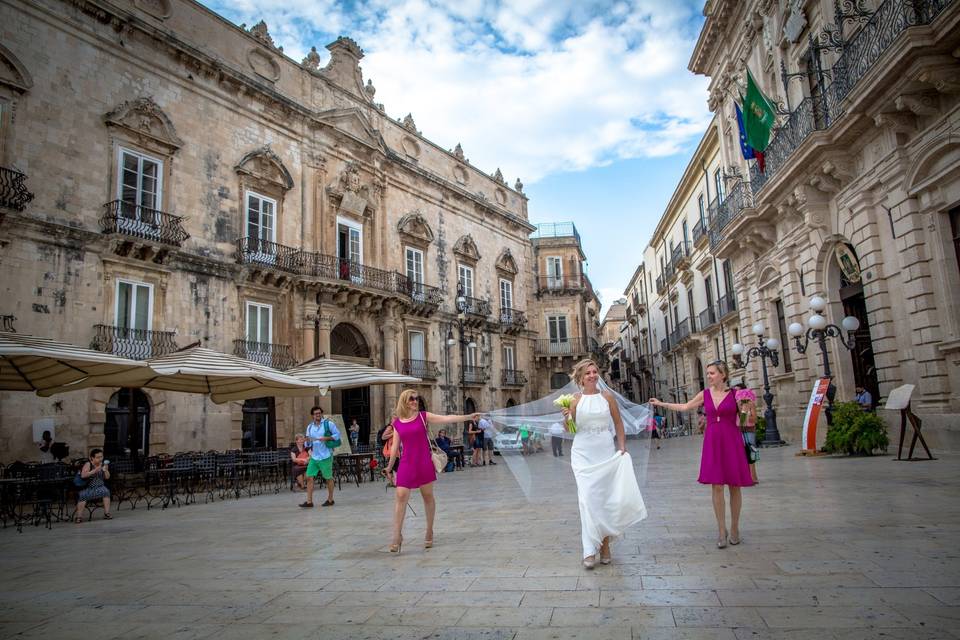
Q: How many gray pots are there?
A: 0